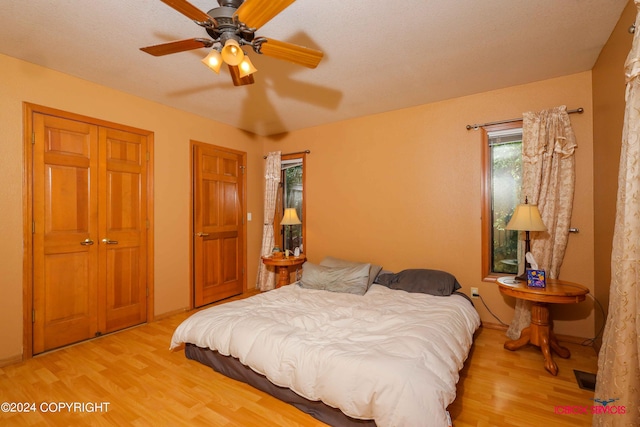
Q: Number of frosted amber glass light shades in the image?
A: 3